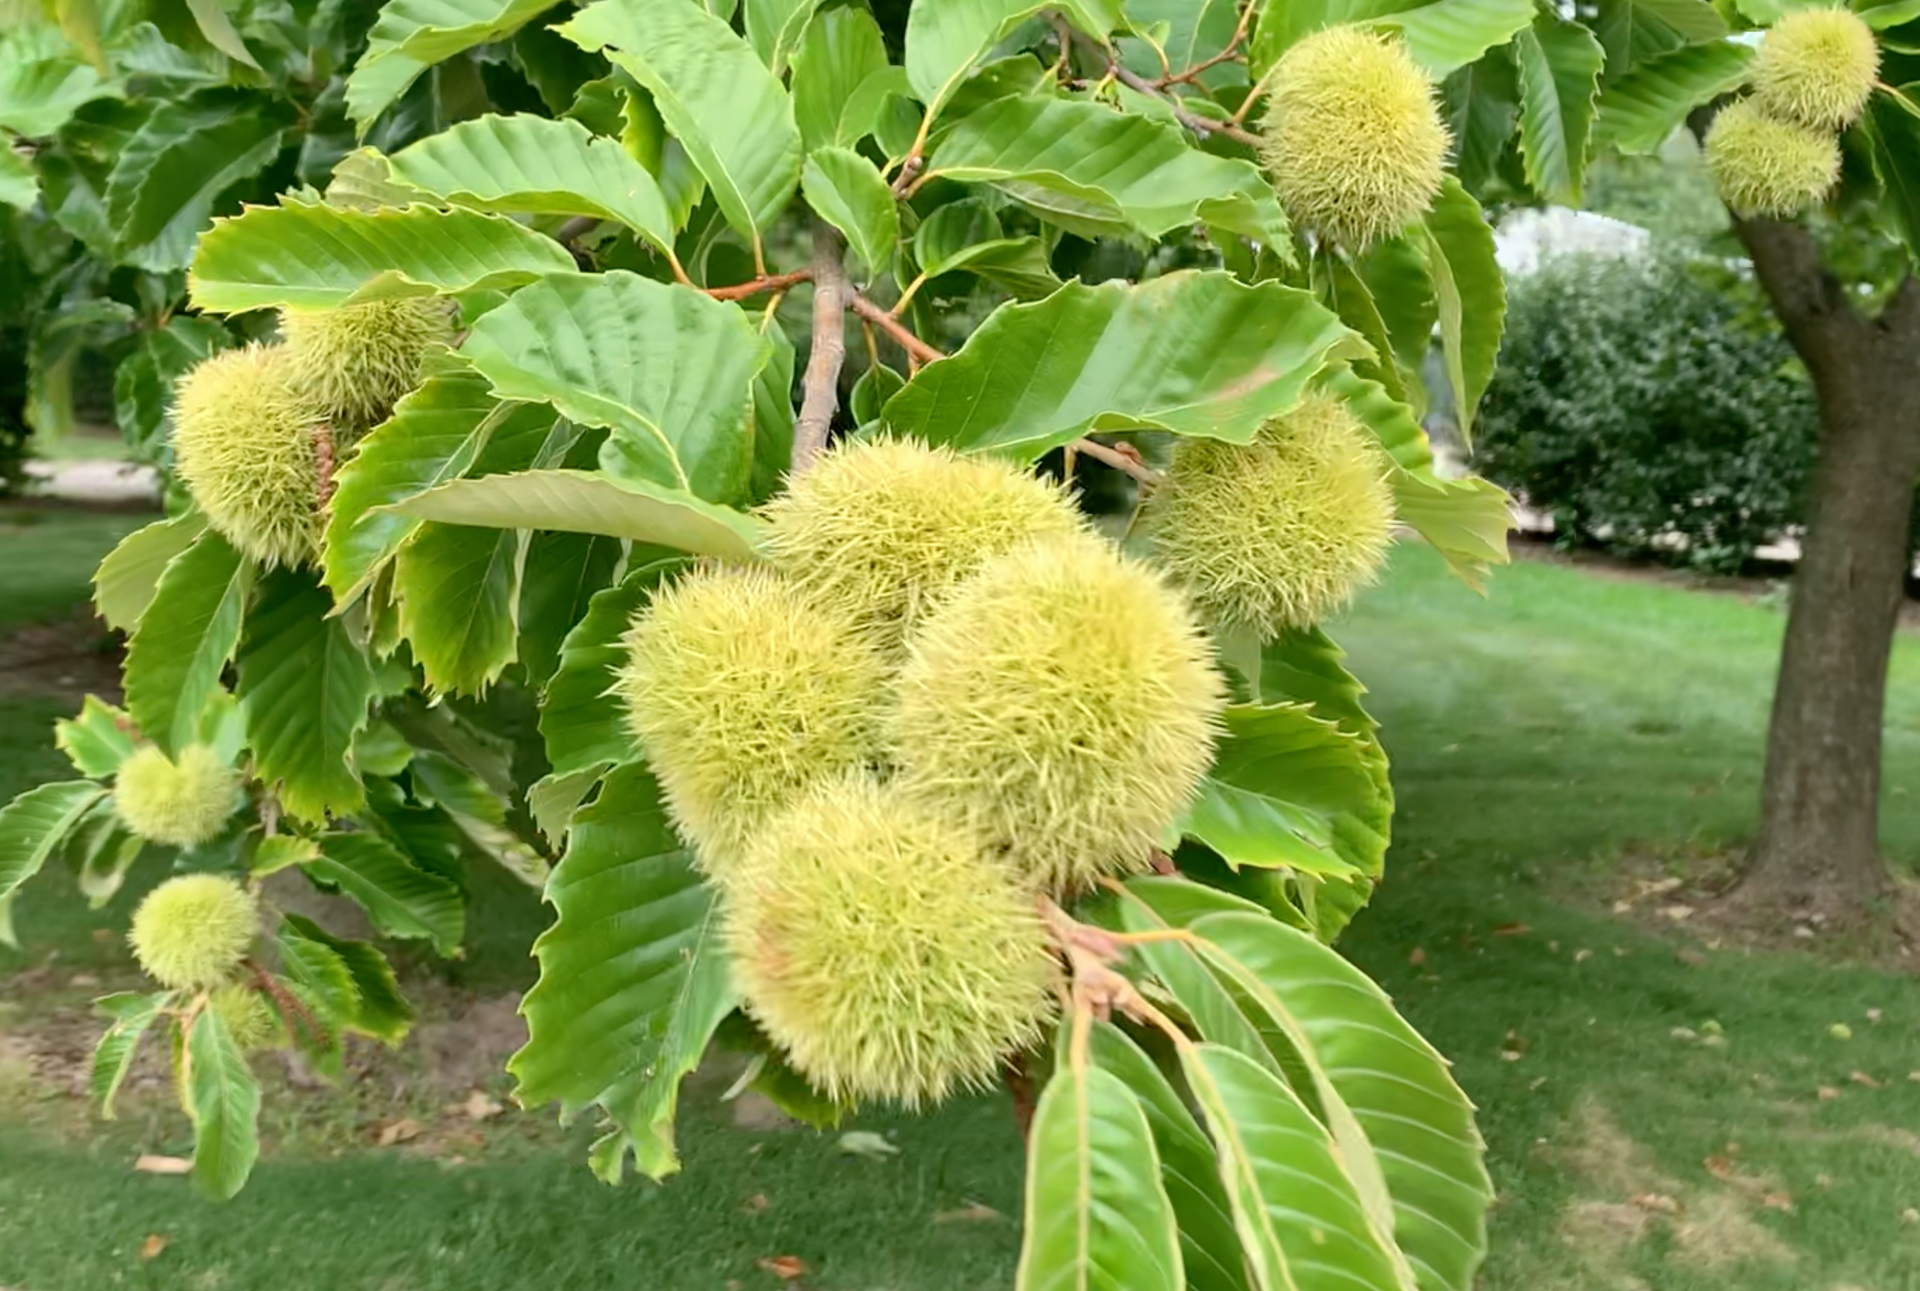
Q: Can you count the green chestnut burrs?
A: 13